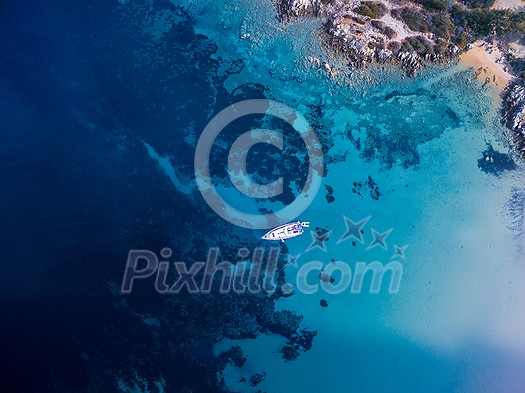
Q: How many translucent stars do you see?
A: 5